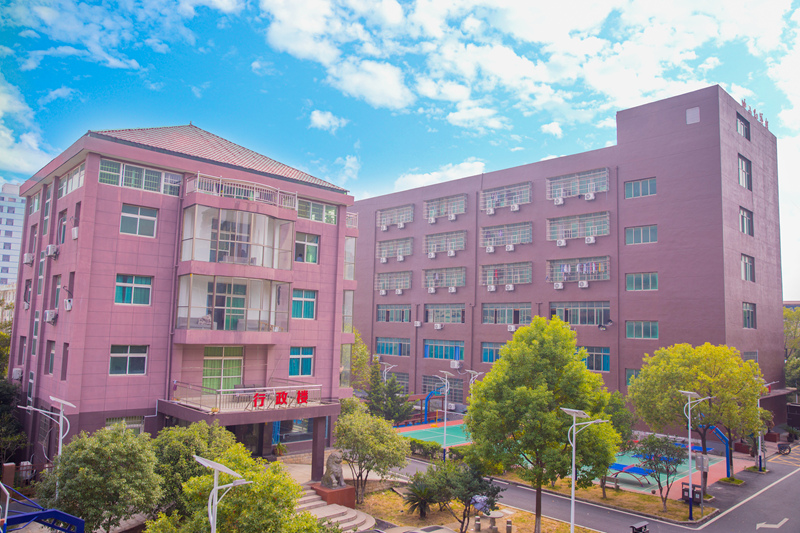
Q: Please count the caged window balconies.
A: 12